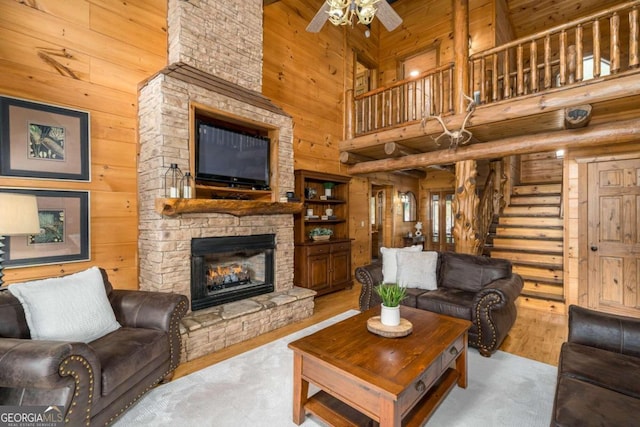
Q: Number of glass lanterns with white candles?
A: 2